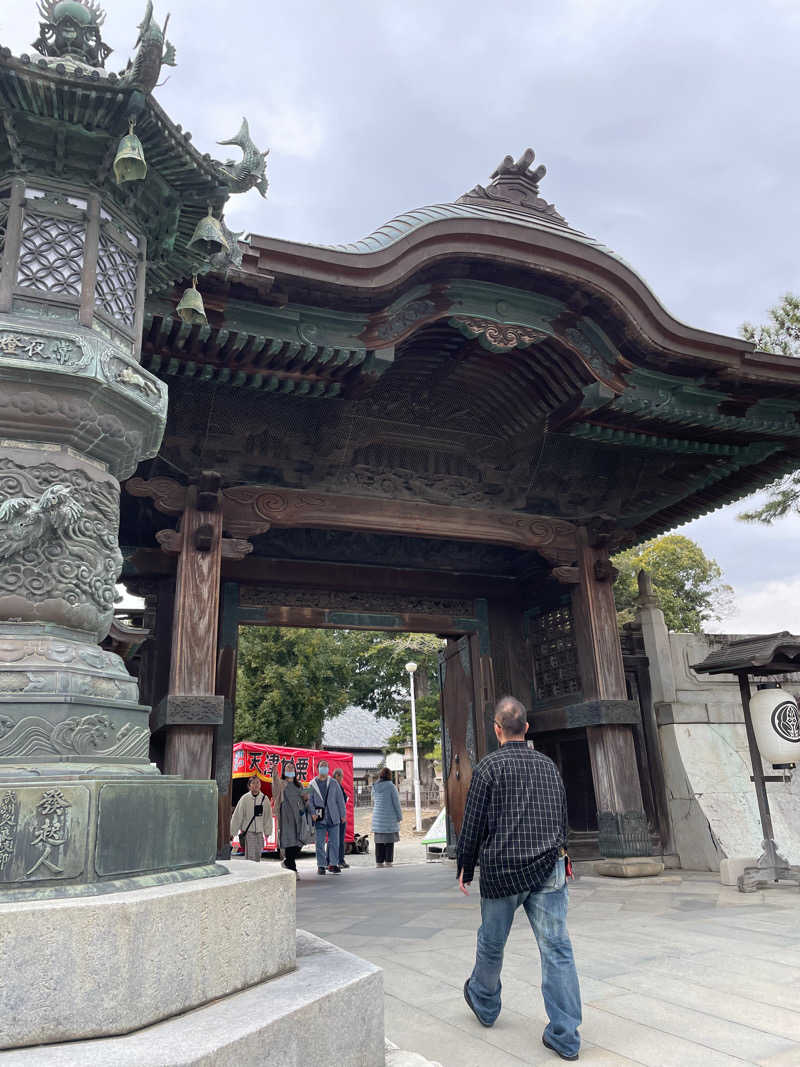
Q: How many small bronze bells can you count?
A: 3